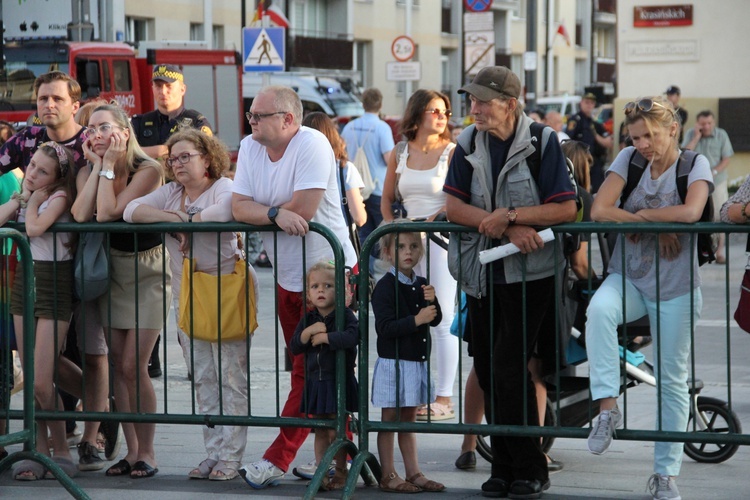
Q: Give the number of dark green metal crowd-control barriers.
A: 3